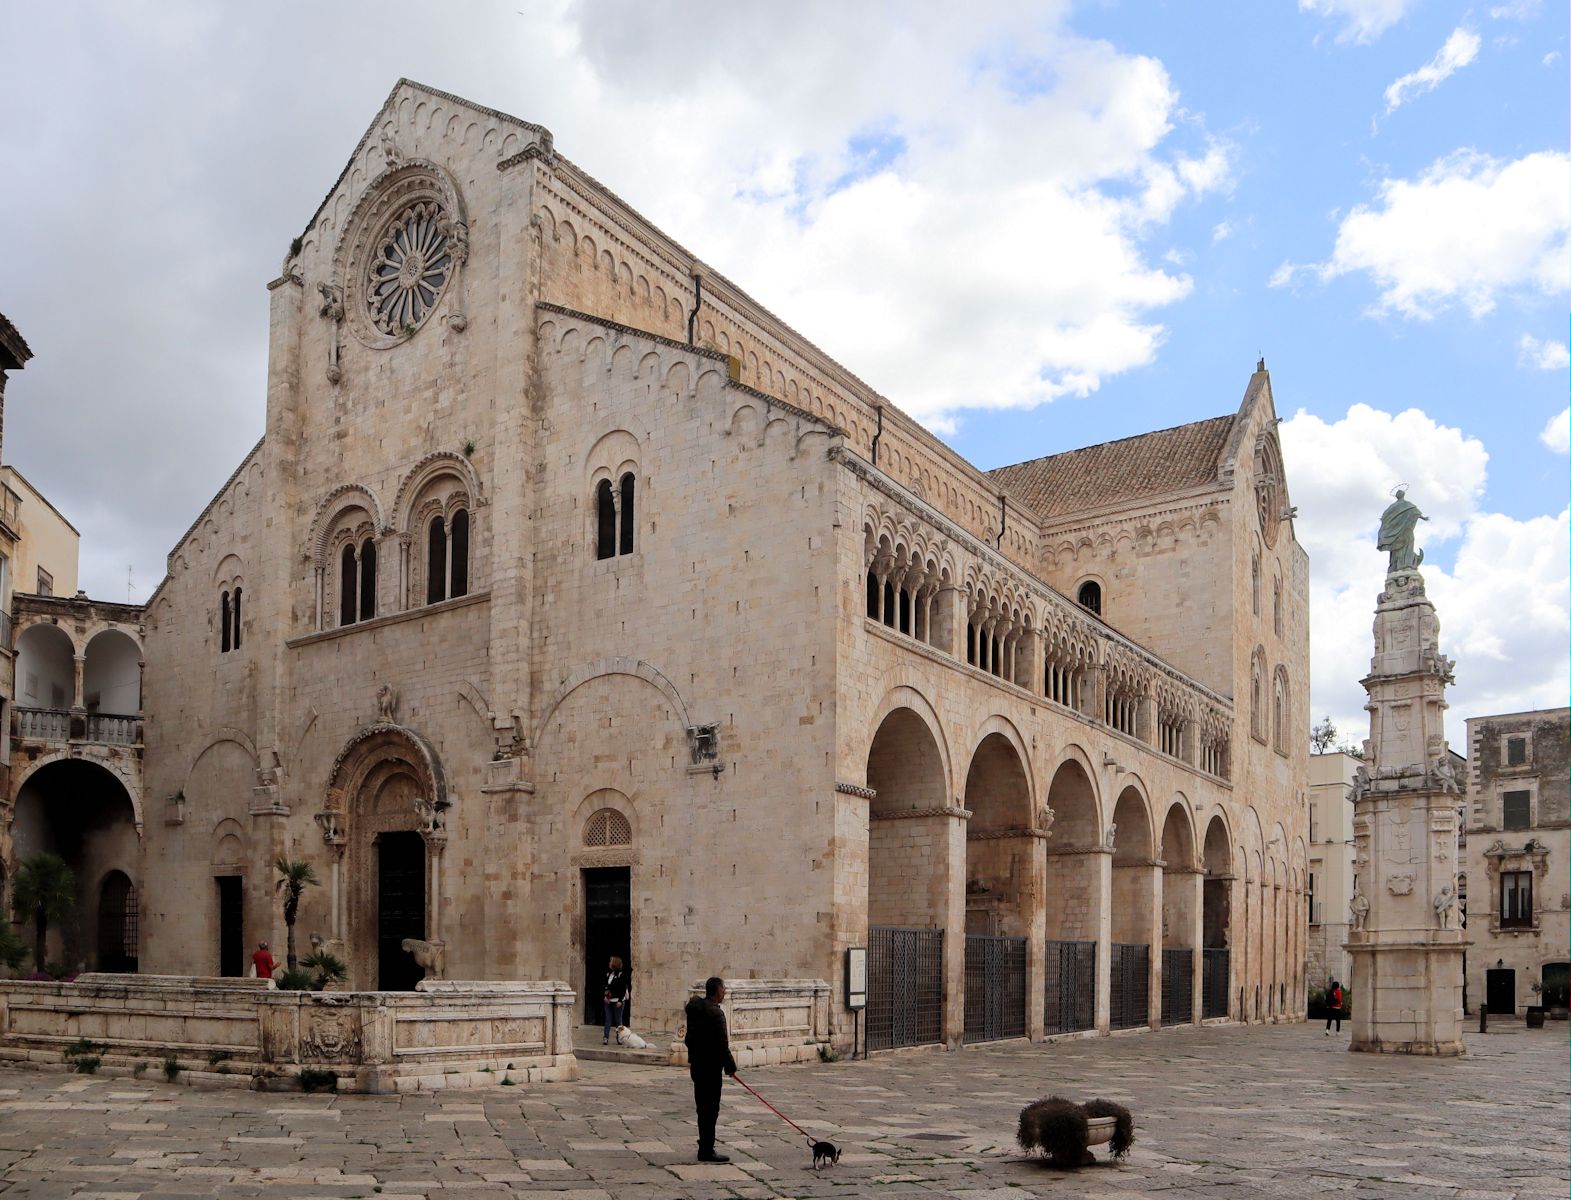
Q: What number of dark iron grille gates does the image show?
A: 6